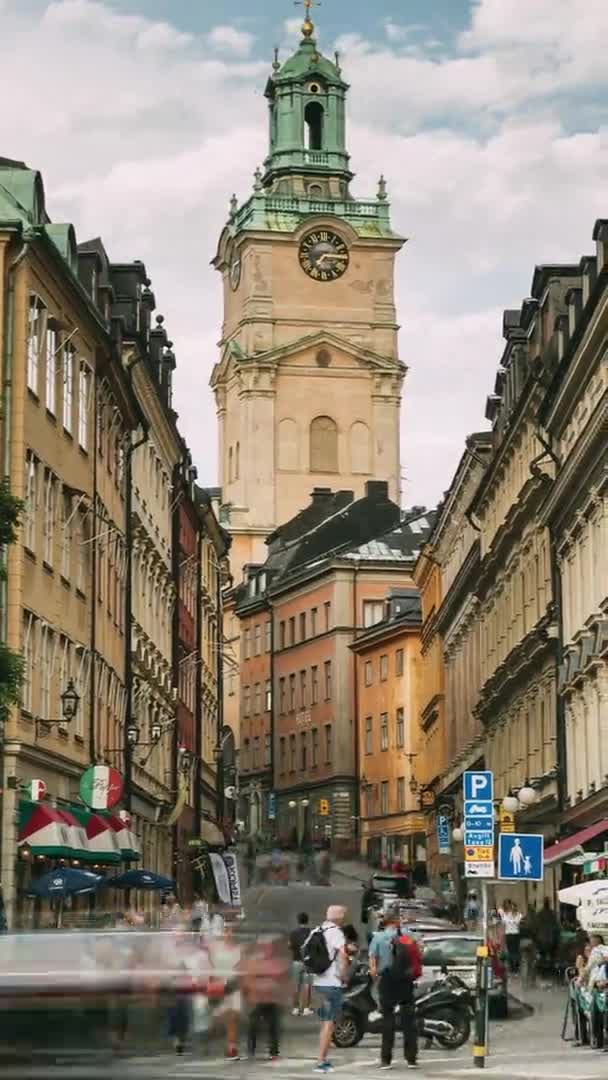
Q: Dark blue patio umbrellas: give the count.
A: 2